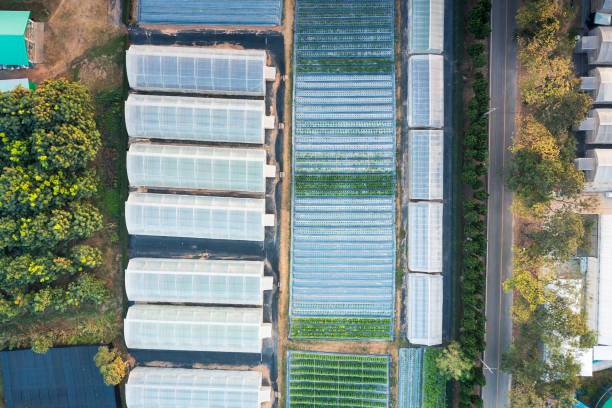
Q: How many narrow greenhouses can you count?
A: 5